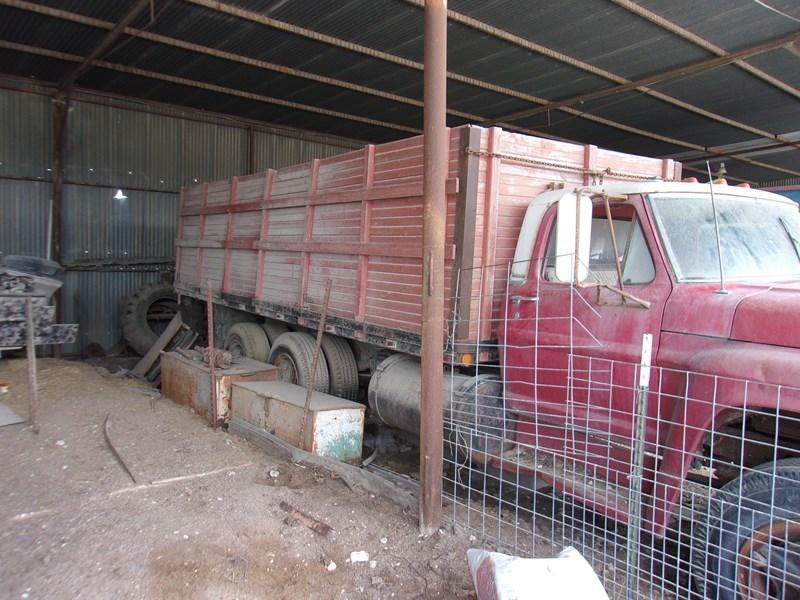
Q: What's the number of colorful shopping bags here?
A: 0